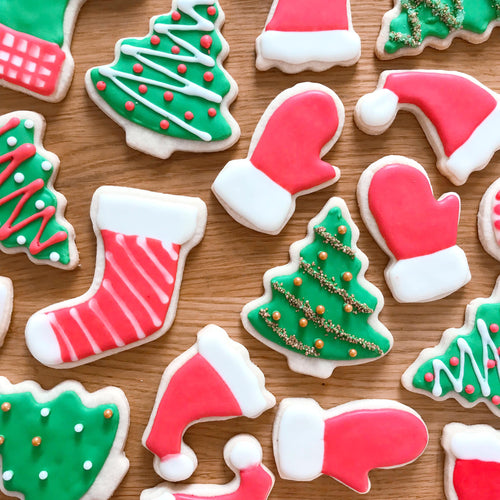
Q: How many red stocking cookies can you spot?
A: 1